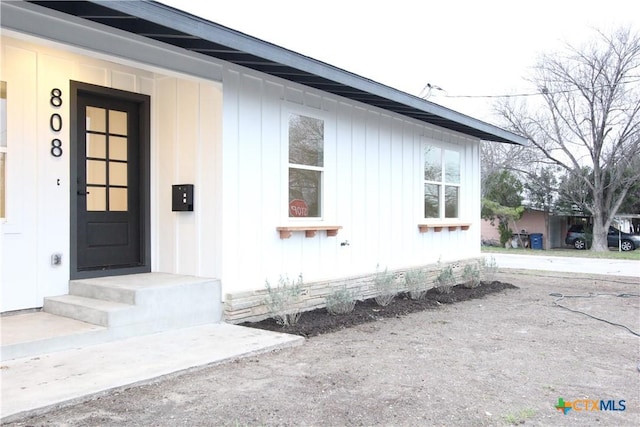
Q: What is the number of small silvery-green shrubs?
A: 7